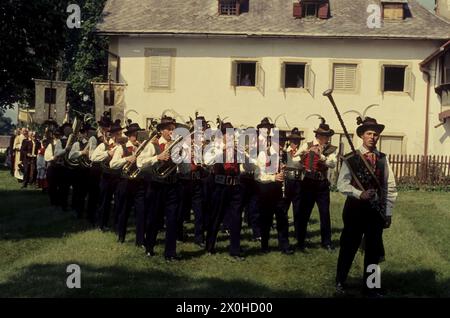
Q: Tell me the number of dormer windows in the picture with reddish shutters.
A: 1